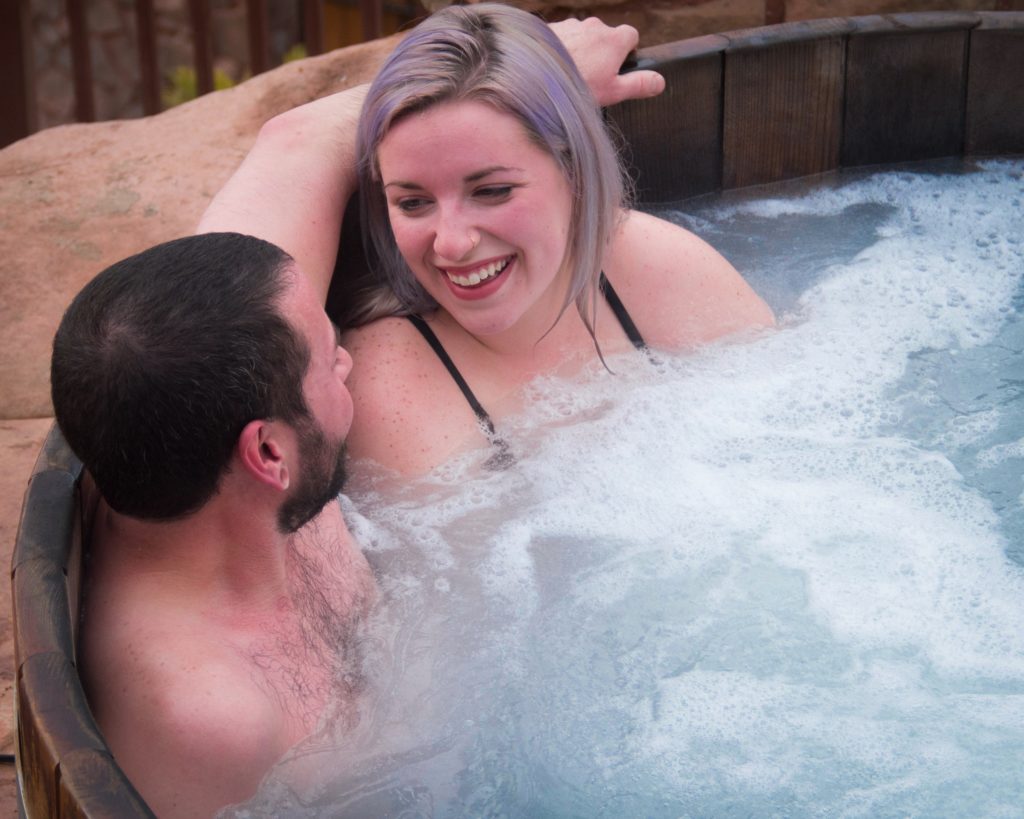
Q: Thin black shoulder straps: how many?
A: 2